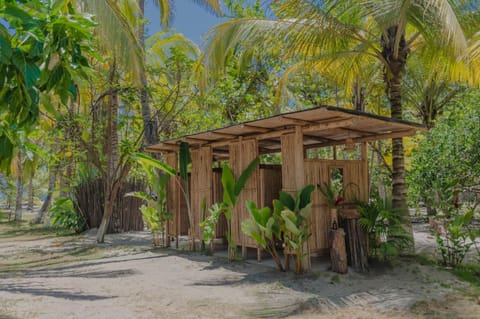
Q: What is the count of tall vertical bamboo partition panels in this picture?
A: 4